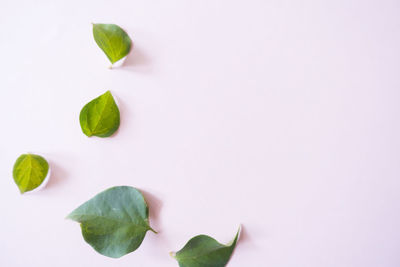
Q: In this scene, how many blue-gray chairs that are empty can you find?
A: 0